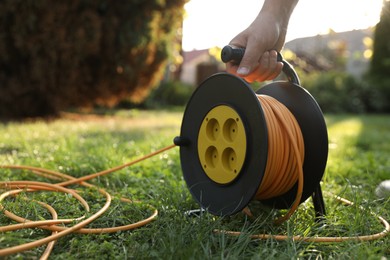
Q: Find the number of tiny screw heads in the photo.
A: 4